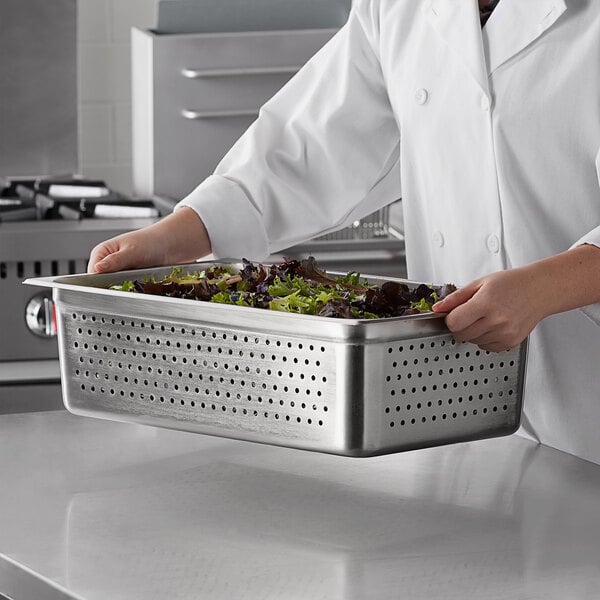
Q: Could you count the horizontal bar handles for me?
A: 2